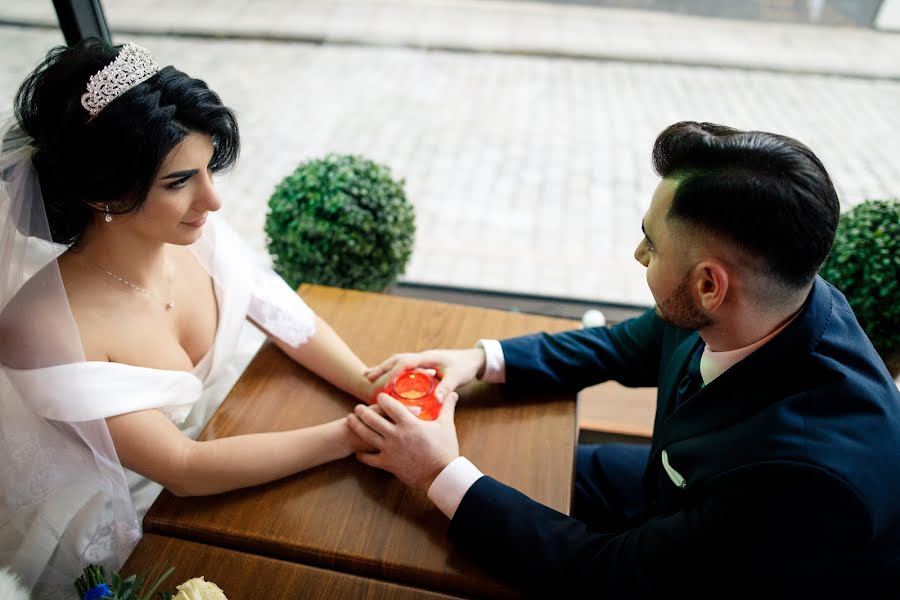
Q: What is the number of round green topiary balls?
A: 2